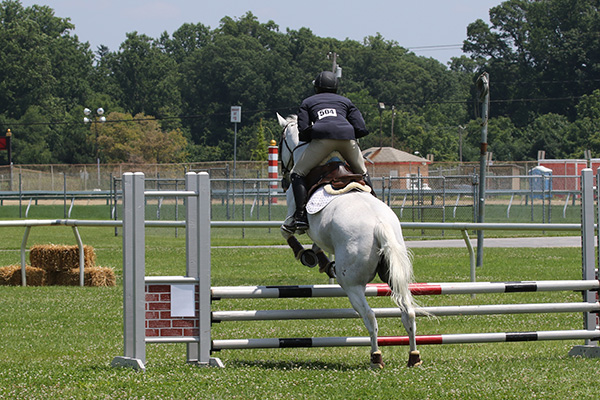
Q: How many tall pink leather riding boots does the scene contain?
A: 0